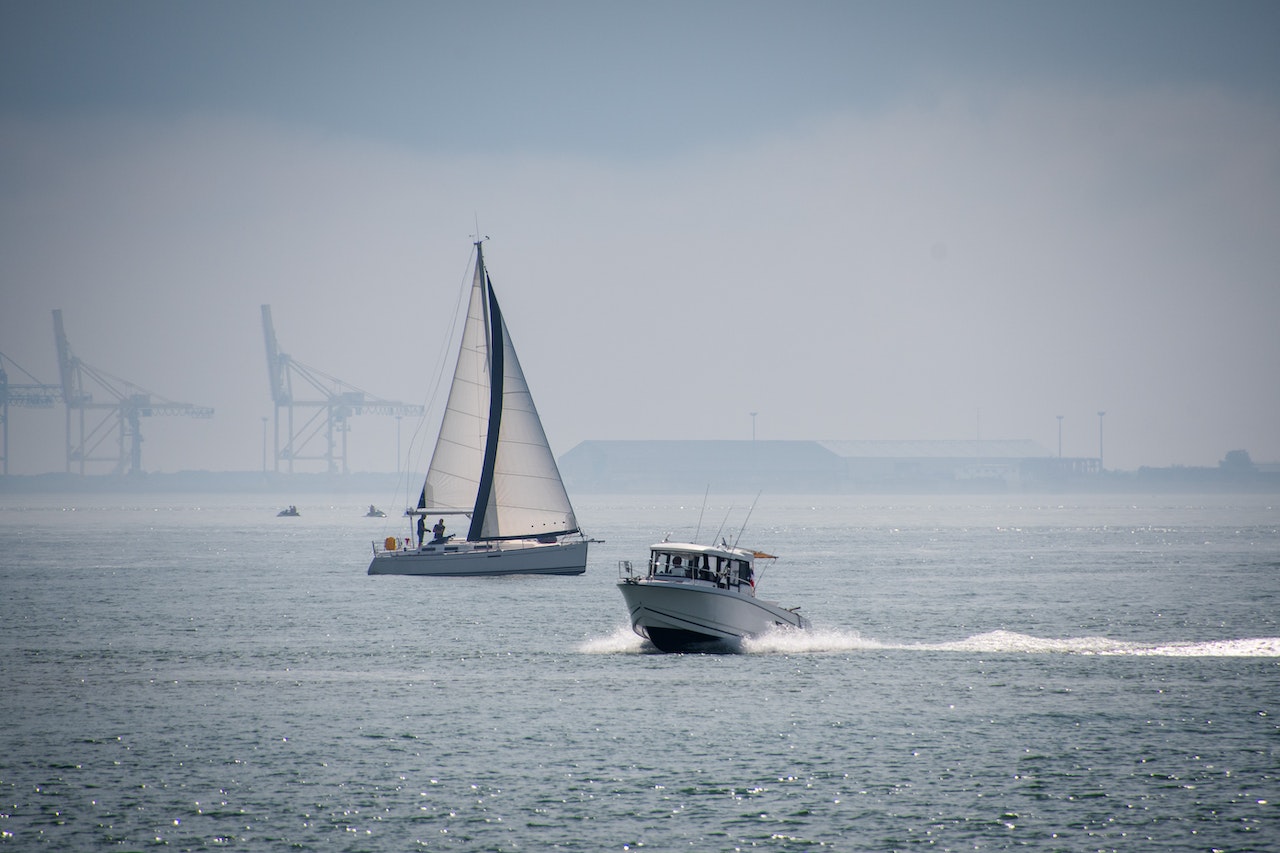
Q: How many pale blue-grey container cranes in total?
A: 3